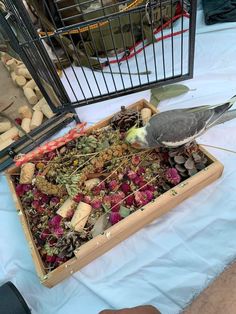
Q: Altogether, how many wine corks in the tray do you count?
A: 5